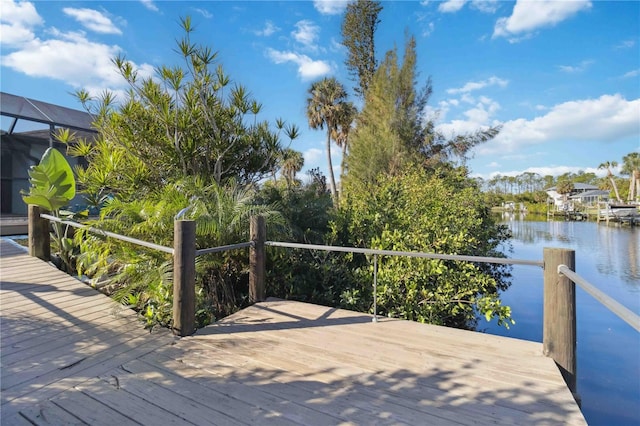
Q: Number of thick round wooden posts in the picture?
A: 4